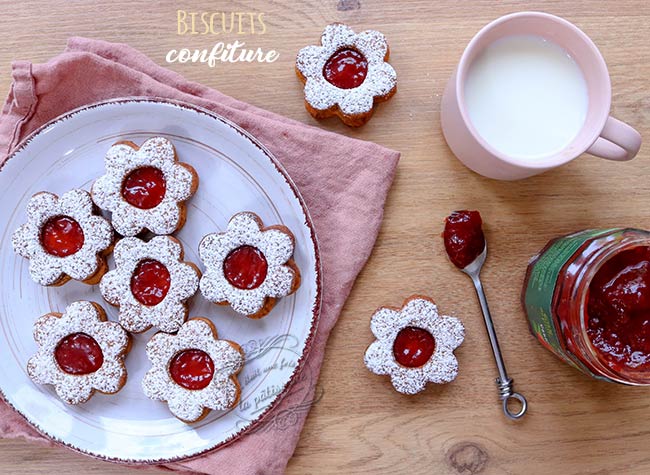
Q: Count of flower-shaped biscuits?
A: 8